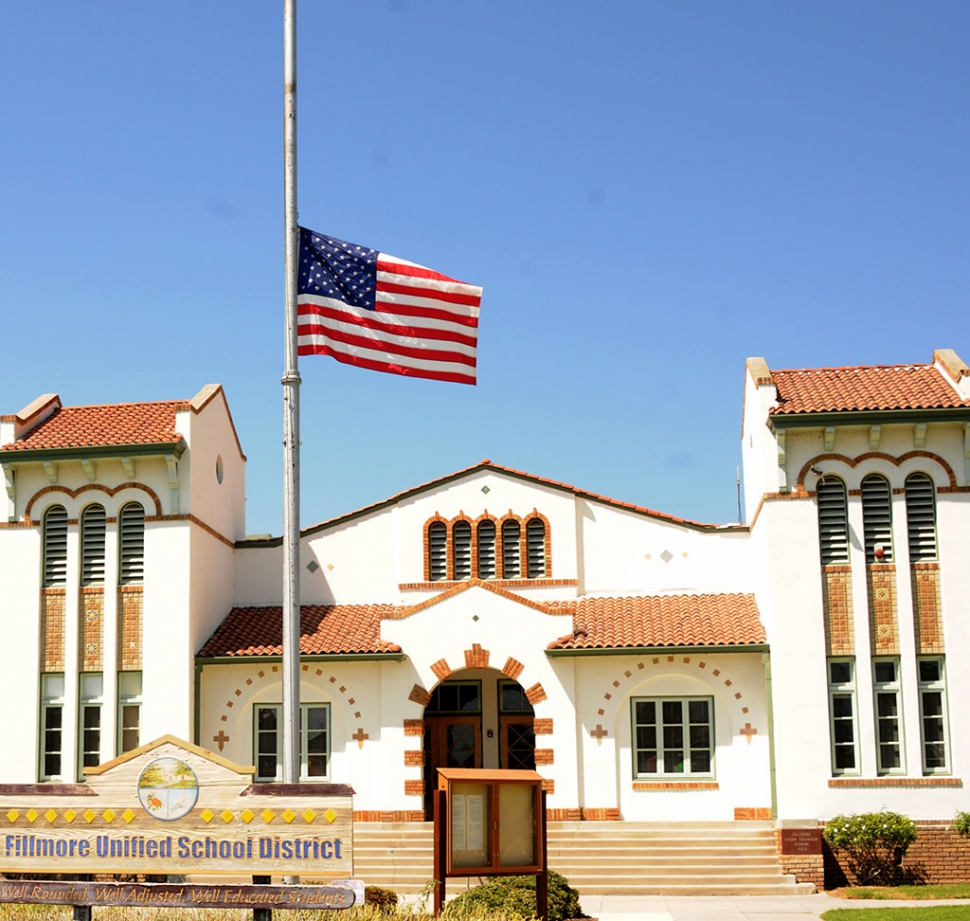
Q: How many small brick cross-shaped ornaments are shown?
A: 4